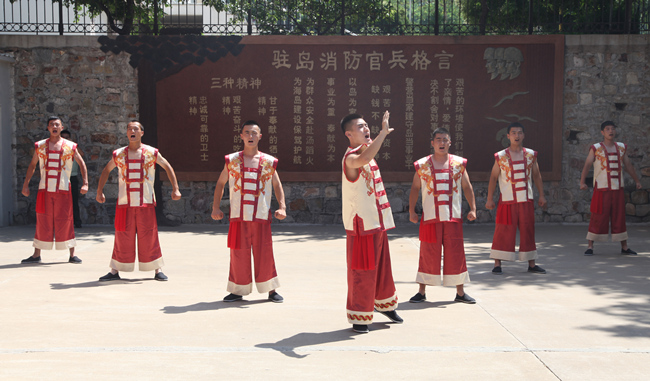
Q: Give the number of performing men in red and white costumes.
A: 7